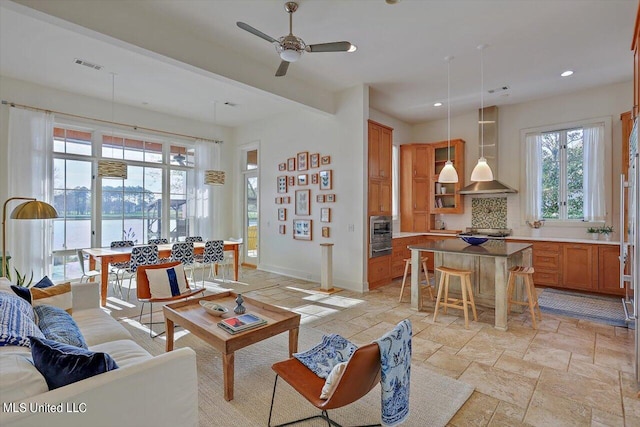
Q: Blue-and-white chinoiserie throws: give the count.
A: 1